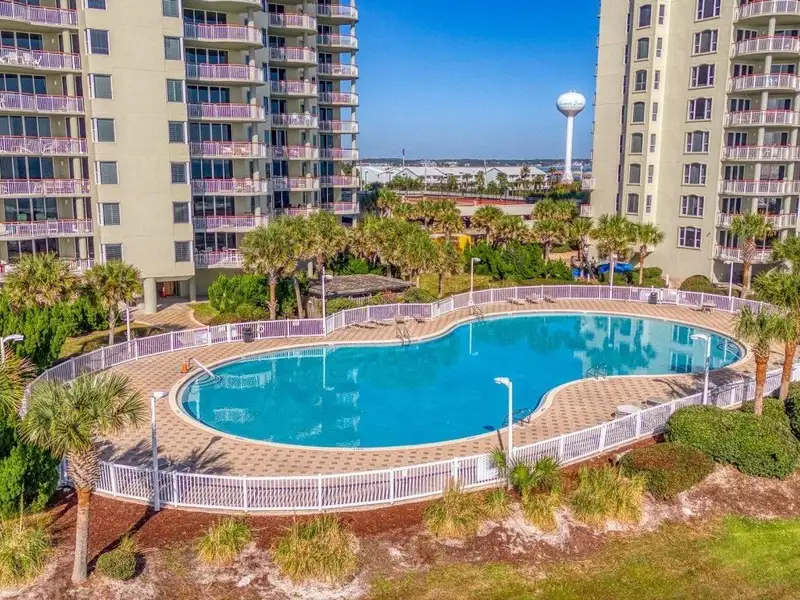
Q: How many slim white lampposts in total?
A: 9